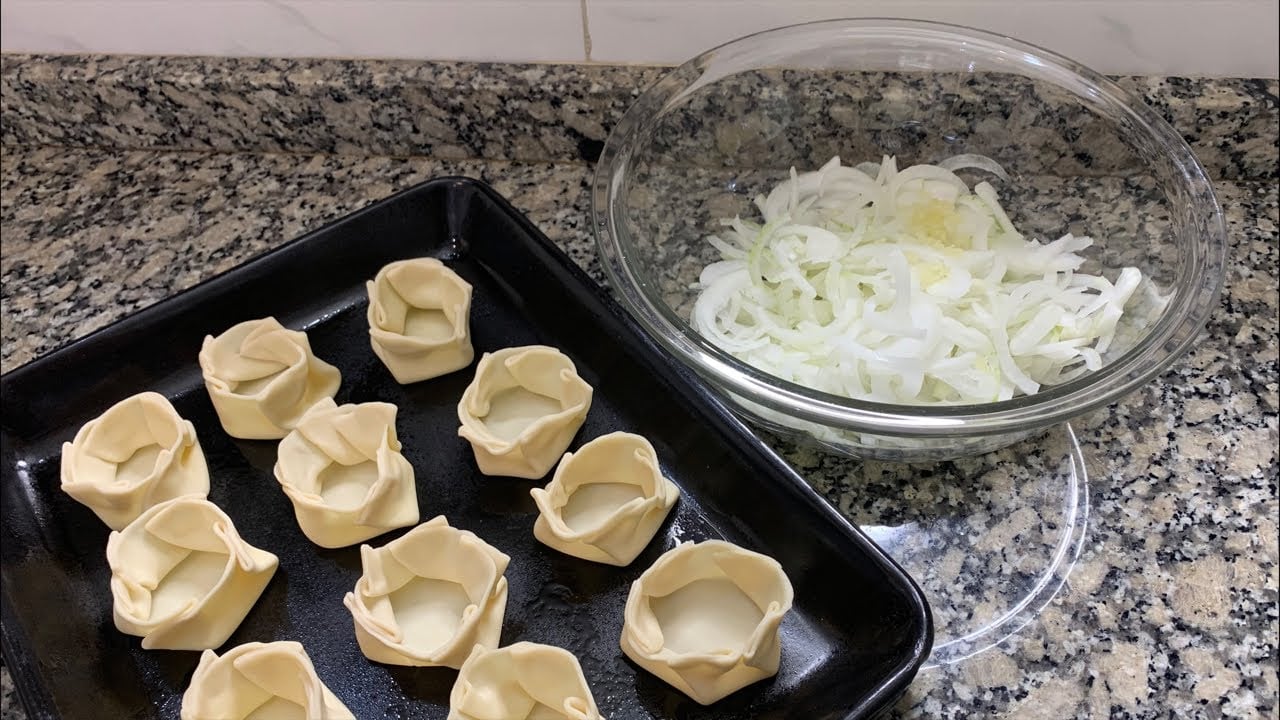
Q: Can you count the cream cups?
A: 11